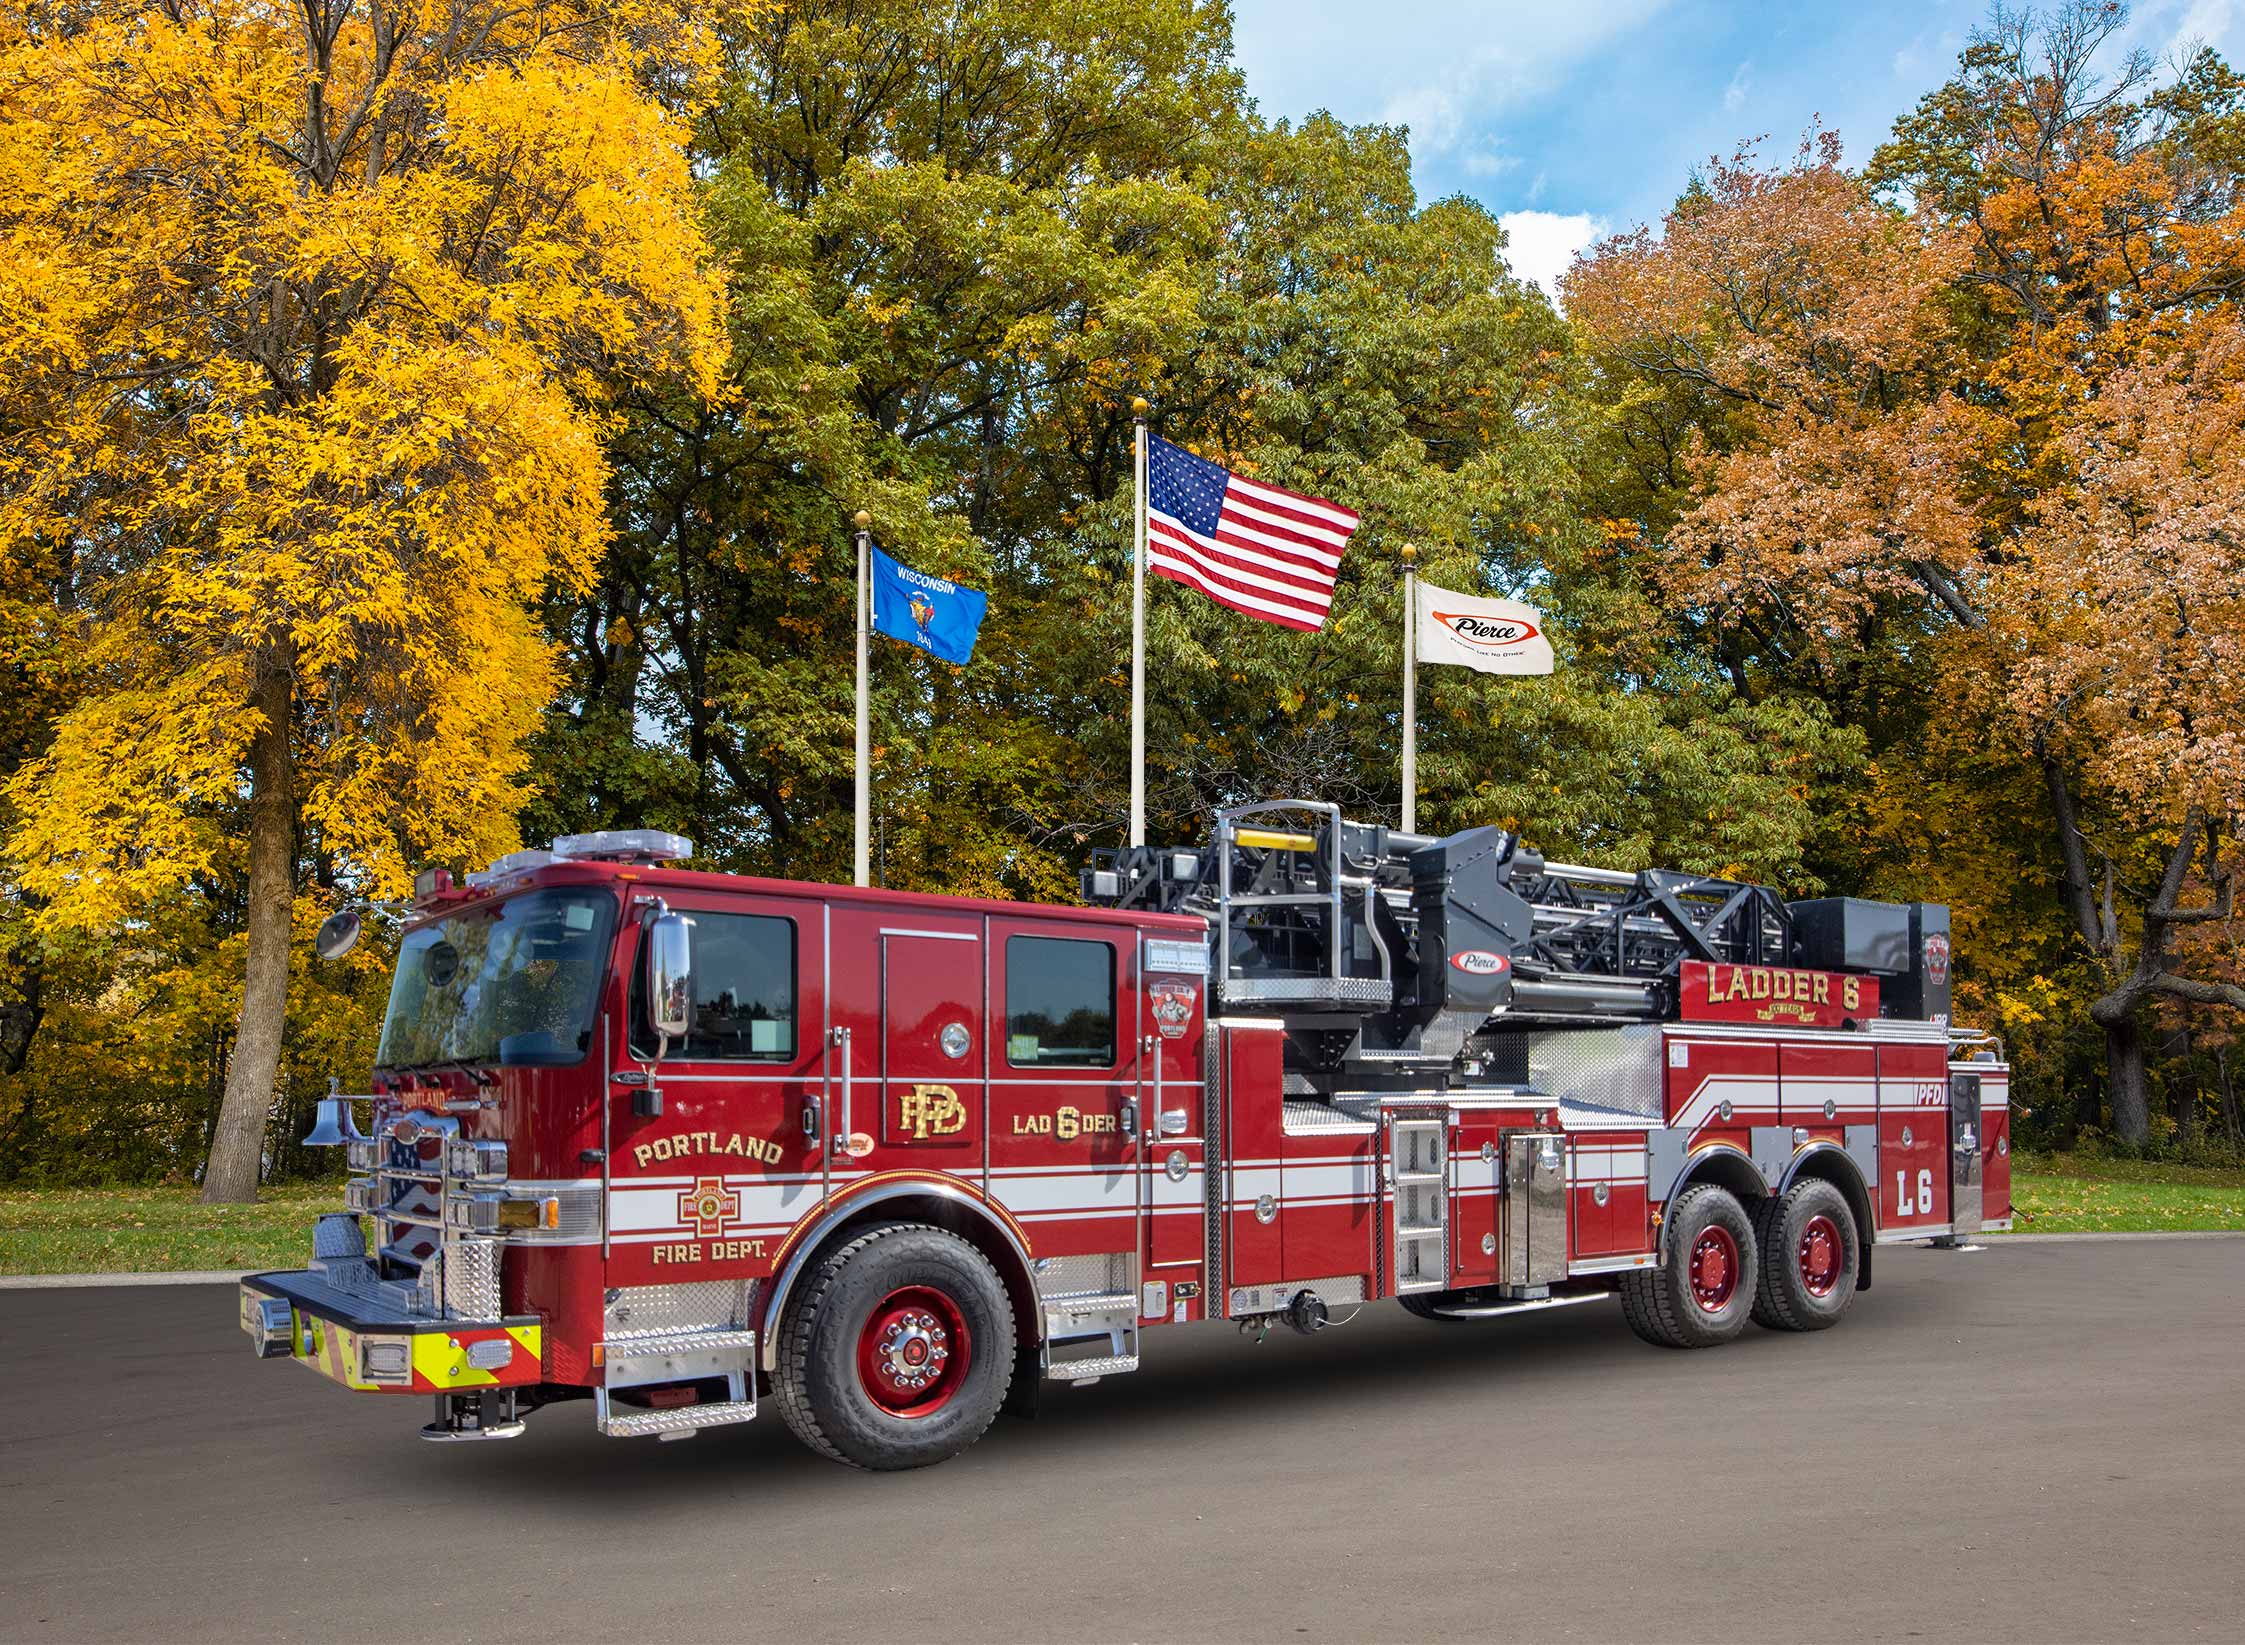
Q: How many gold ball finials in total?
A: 3